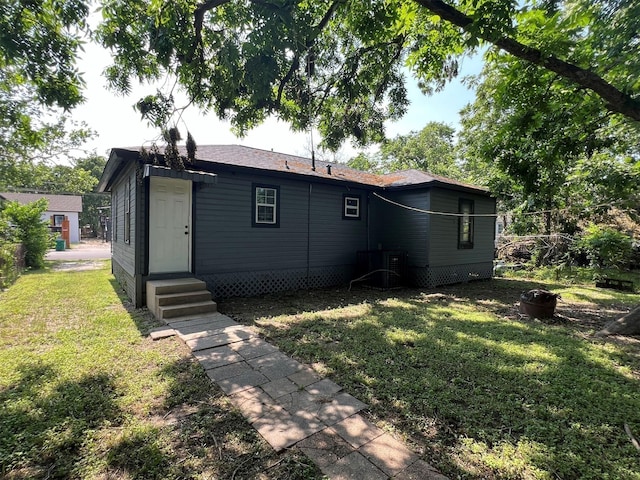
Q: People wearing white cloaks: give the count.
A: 0